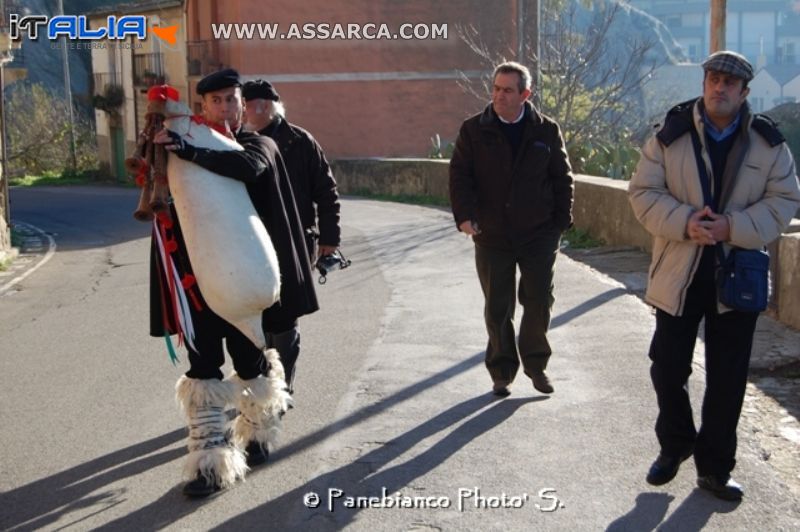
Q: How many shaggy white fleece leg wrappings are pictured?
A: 2